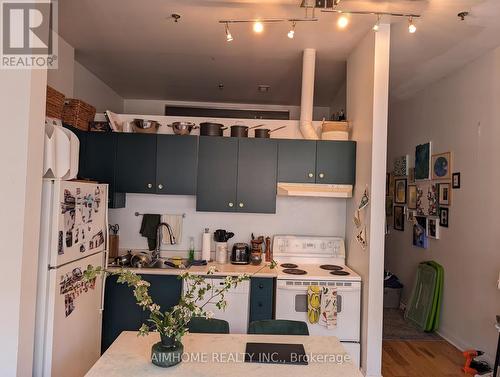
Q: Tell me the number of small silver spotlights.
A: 6